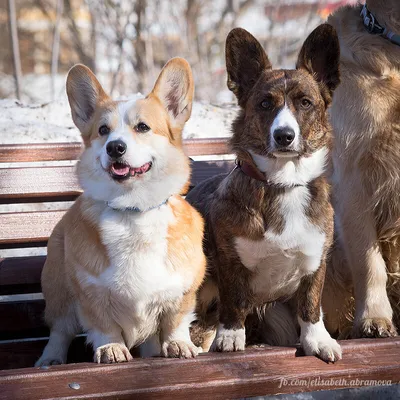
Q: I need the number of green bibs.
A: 0